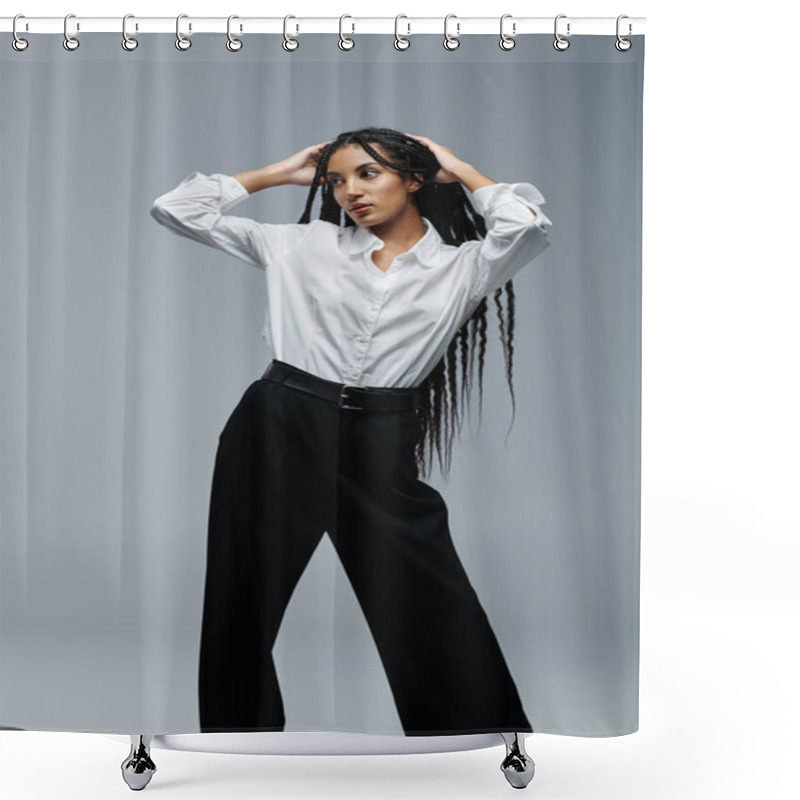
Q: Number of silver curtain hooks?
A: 12